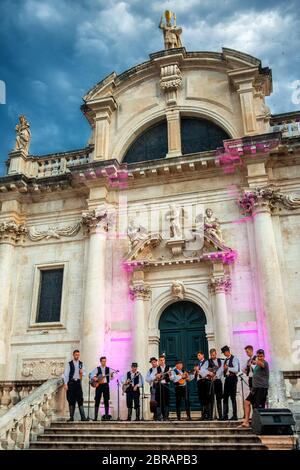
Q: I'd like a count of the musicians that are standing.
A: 10